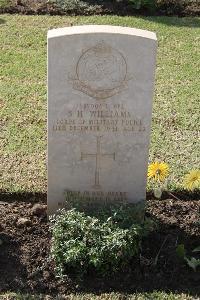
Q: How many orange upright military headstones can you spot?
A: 0